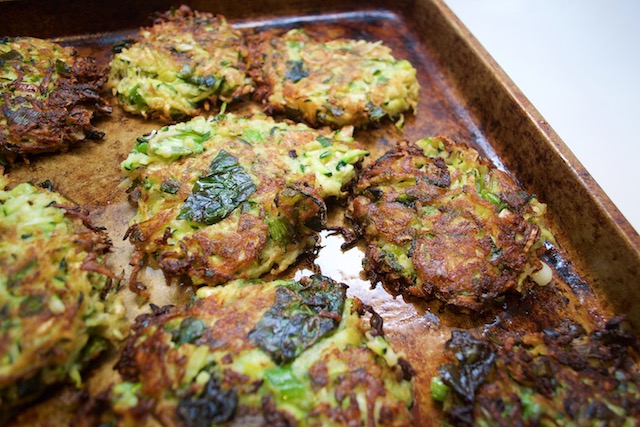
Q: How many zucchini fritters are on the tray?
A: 8